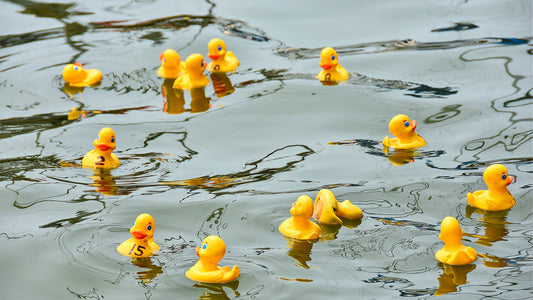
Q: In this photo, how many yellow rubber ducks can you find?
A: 13